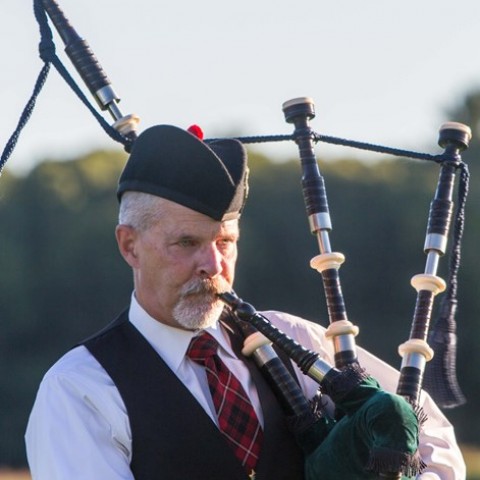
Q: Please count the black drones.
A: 3